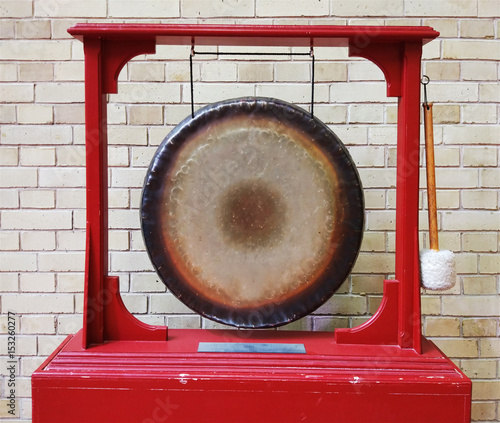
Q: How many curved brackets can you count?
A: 4